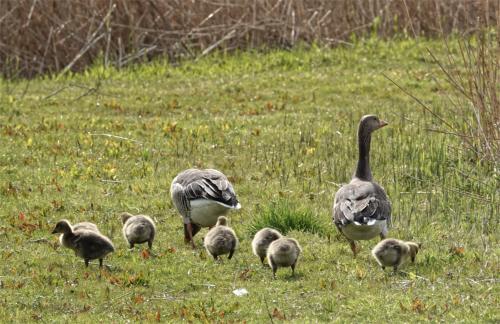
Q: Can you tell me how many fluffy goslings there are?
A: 7